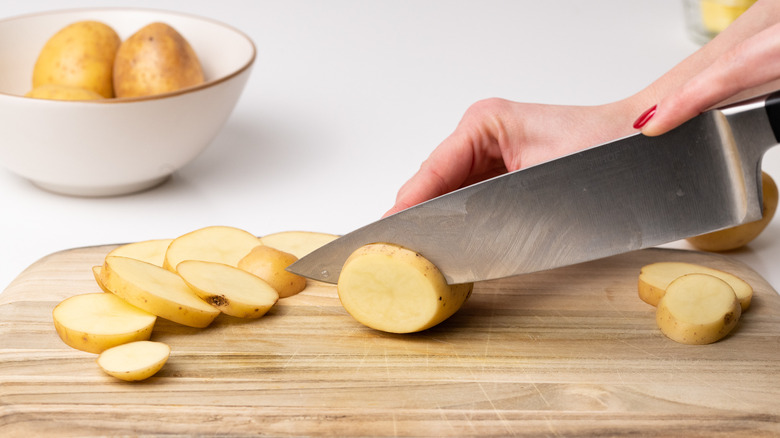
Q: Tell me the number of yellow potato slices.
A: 11